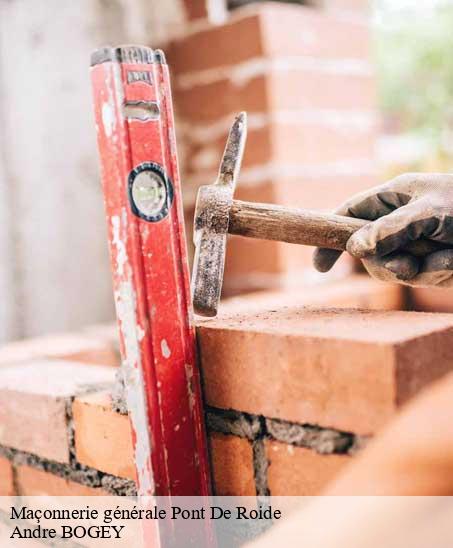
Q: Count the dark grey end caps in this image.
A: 1